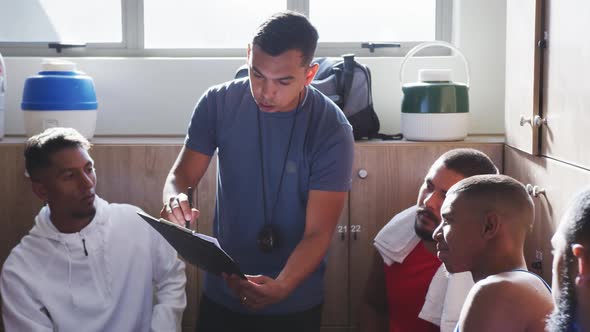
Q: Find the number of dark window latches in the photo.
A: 2